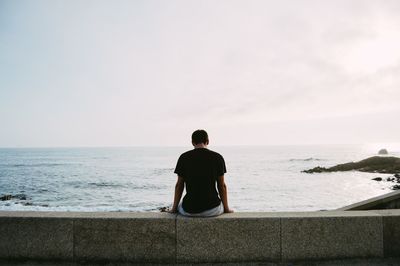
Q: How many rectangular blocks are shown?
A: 5